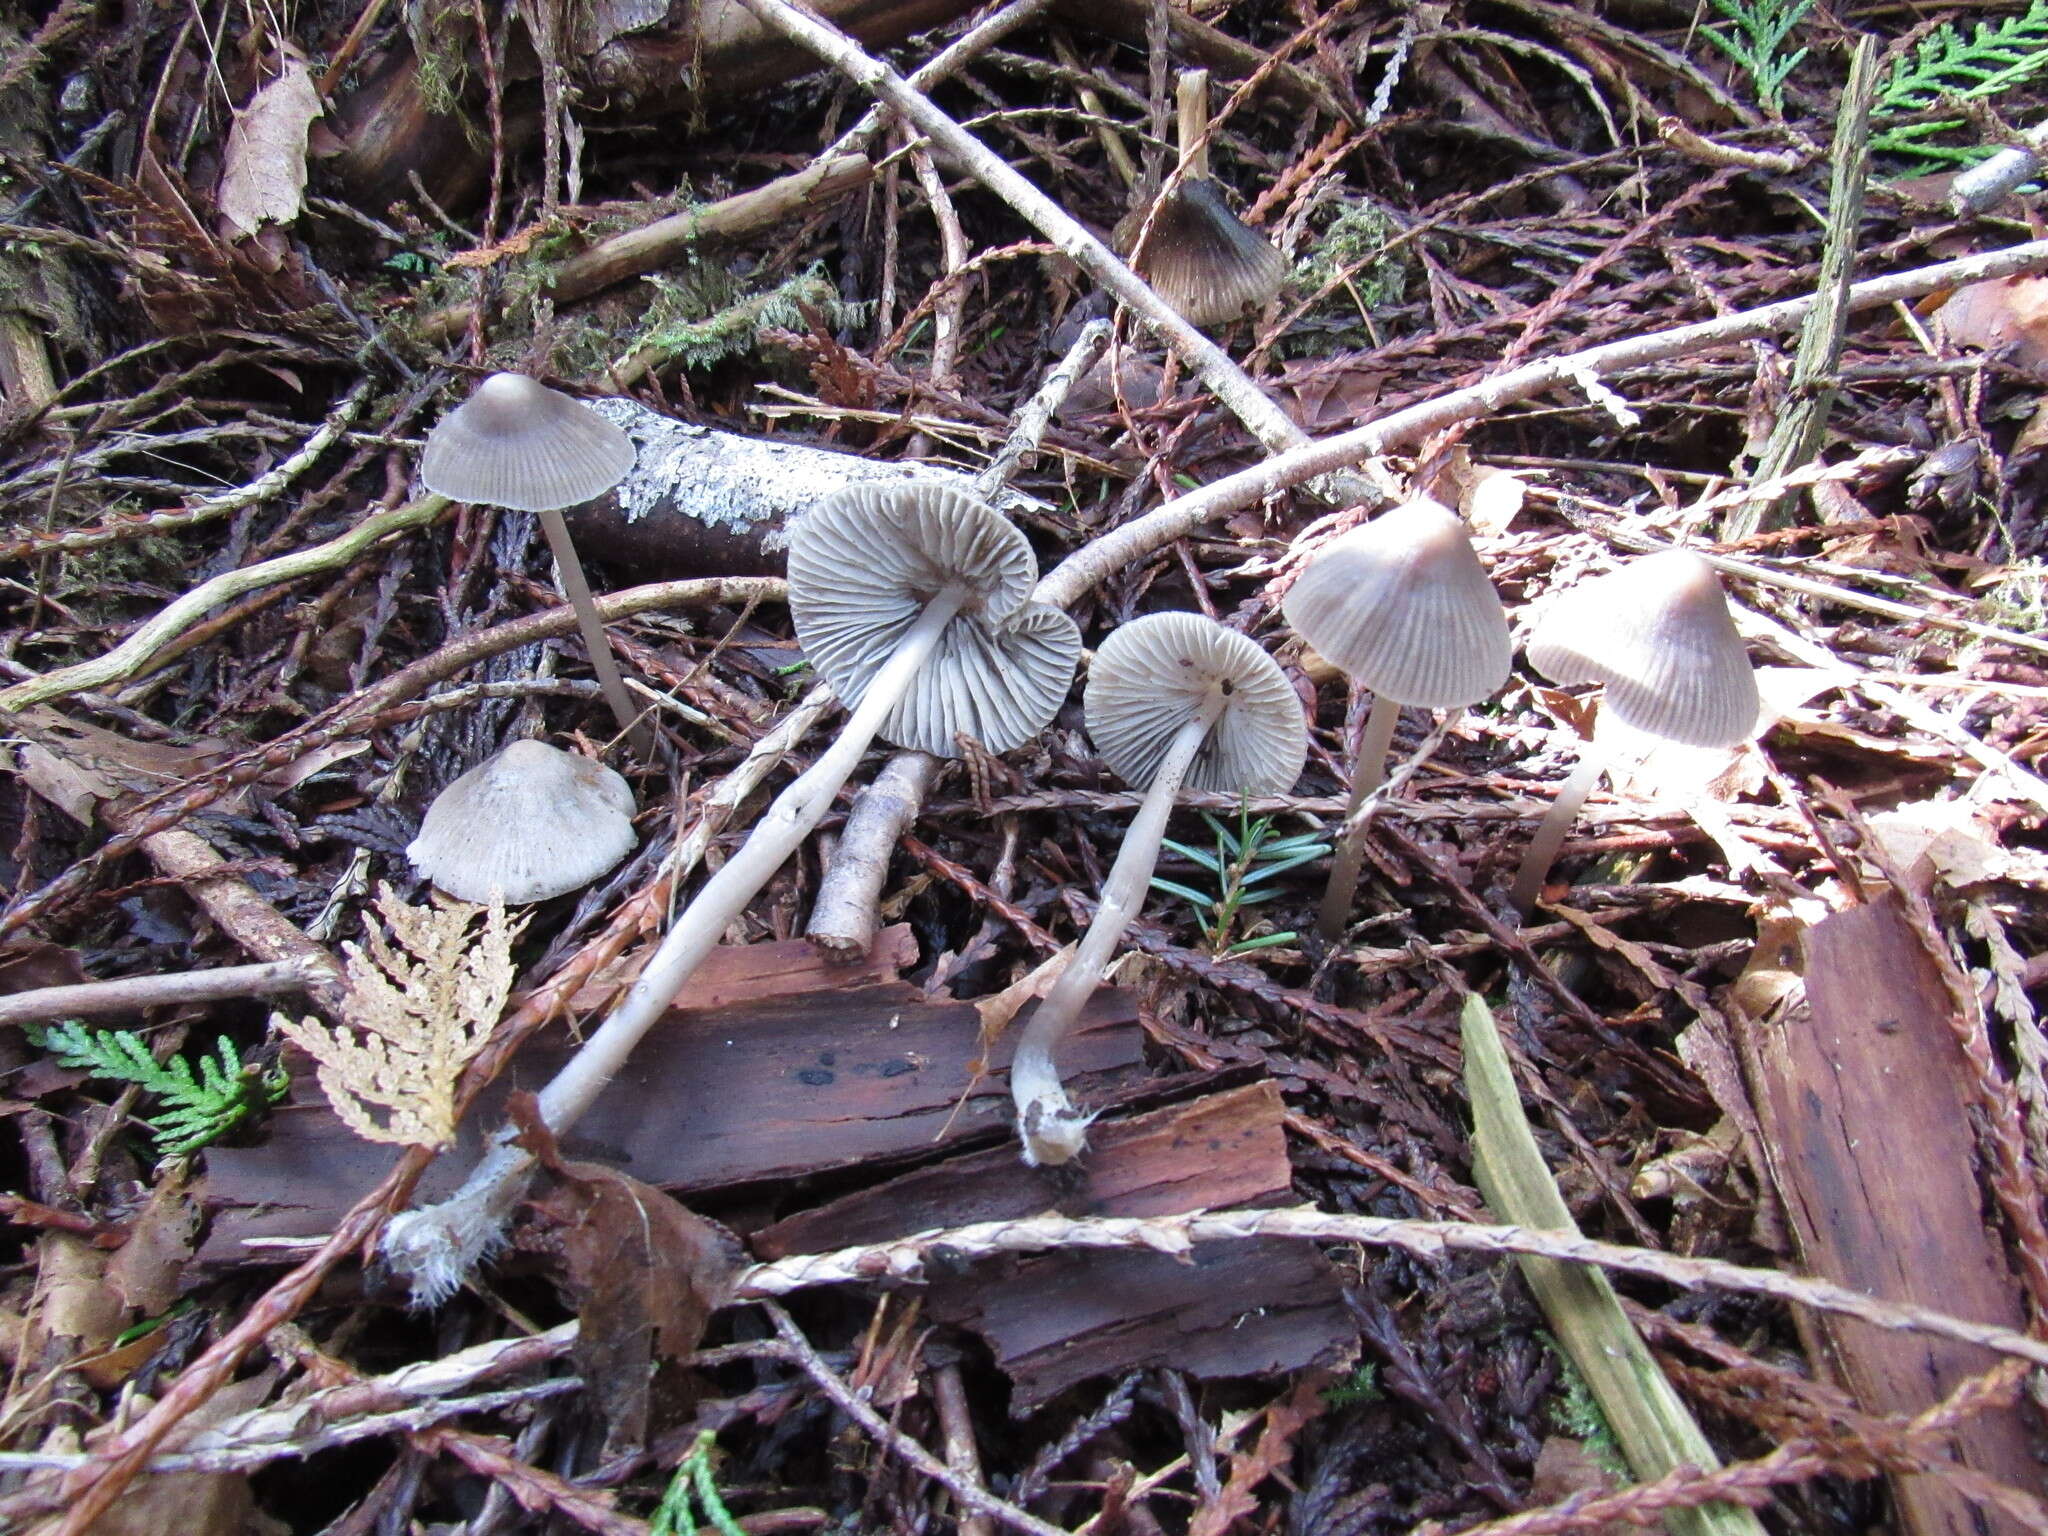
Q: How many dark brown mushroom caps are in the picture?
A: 1